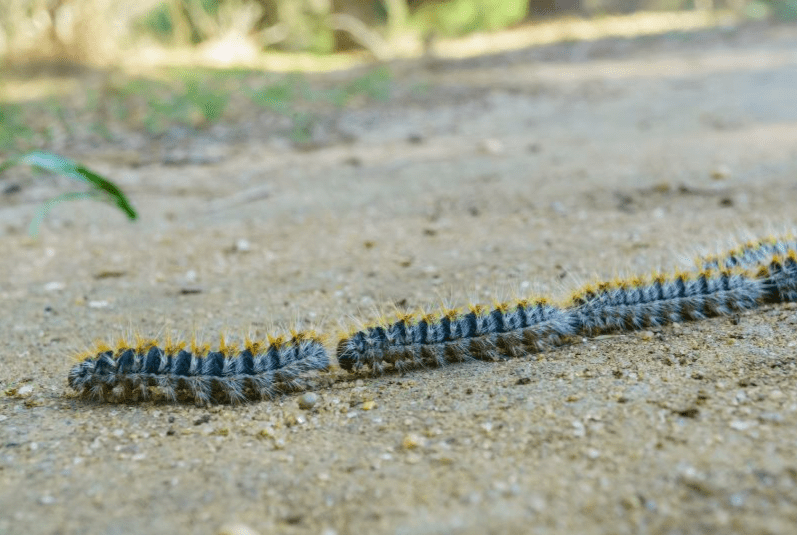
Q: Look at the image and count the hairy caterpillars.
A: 5